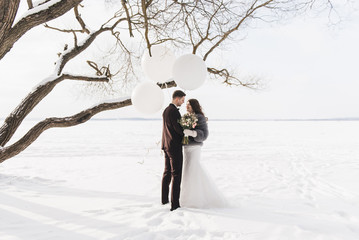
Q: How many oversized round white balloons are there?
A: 3